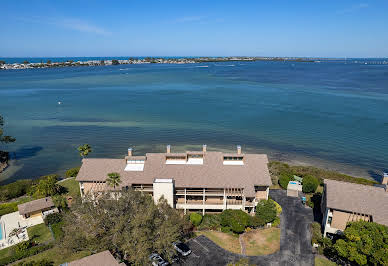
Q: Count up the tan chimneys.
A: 5